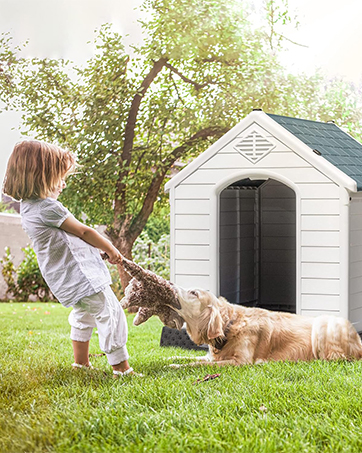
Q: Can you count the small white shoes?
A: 2